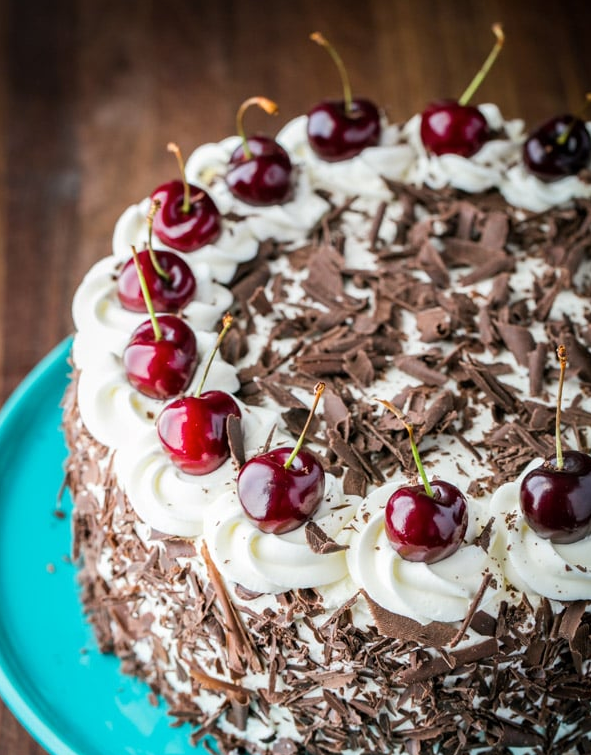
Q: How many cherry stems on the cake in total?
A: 11